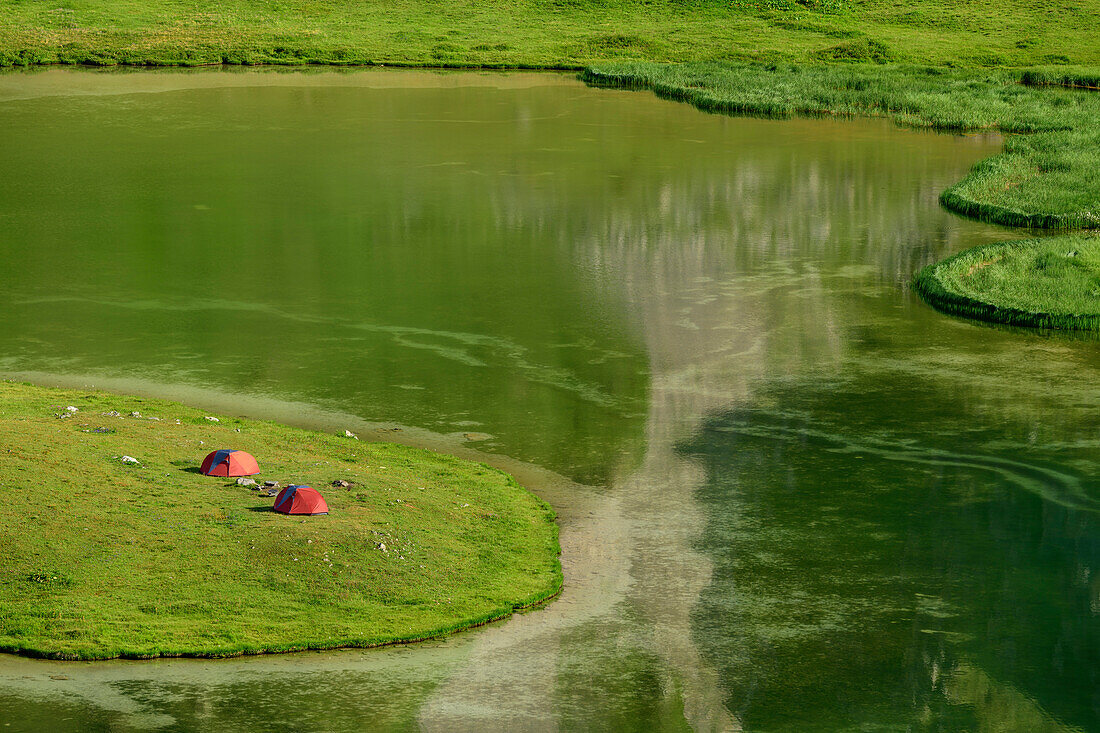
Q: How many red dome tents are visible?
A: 2